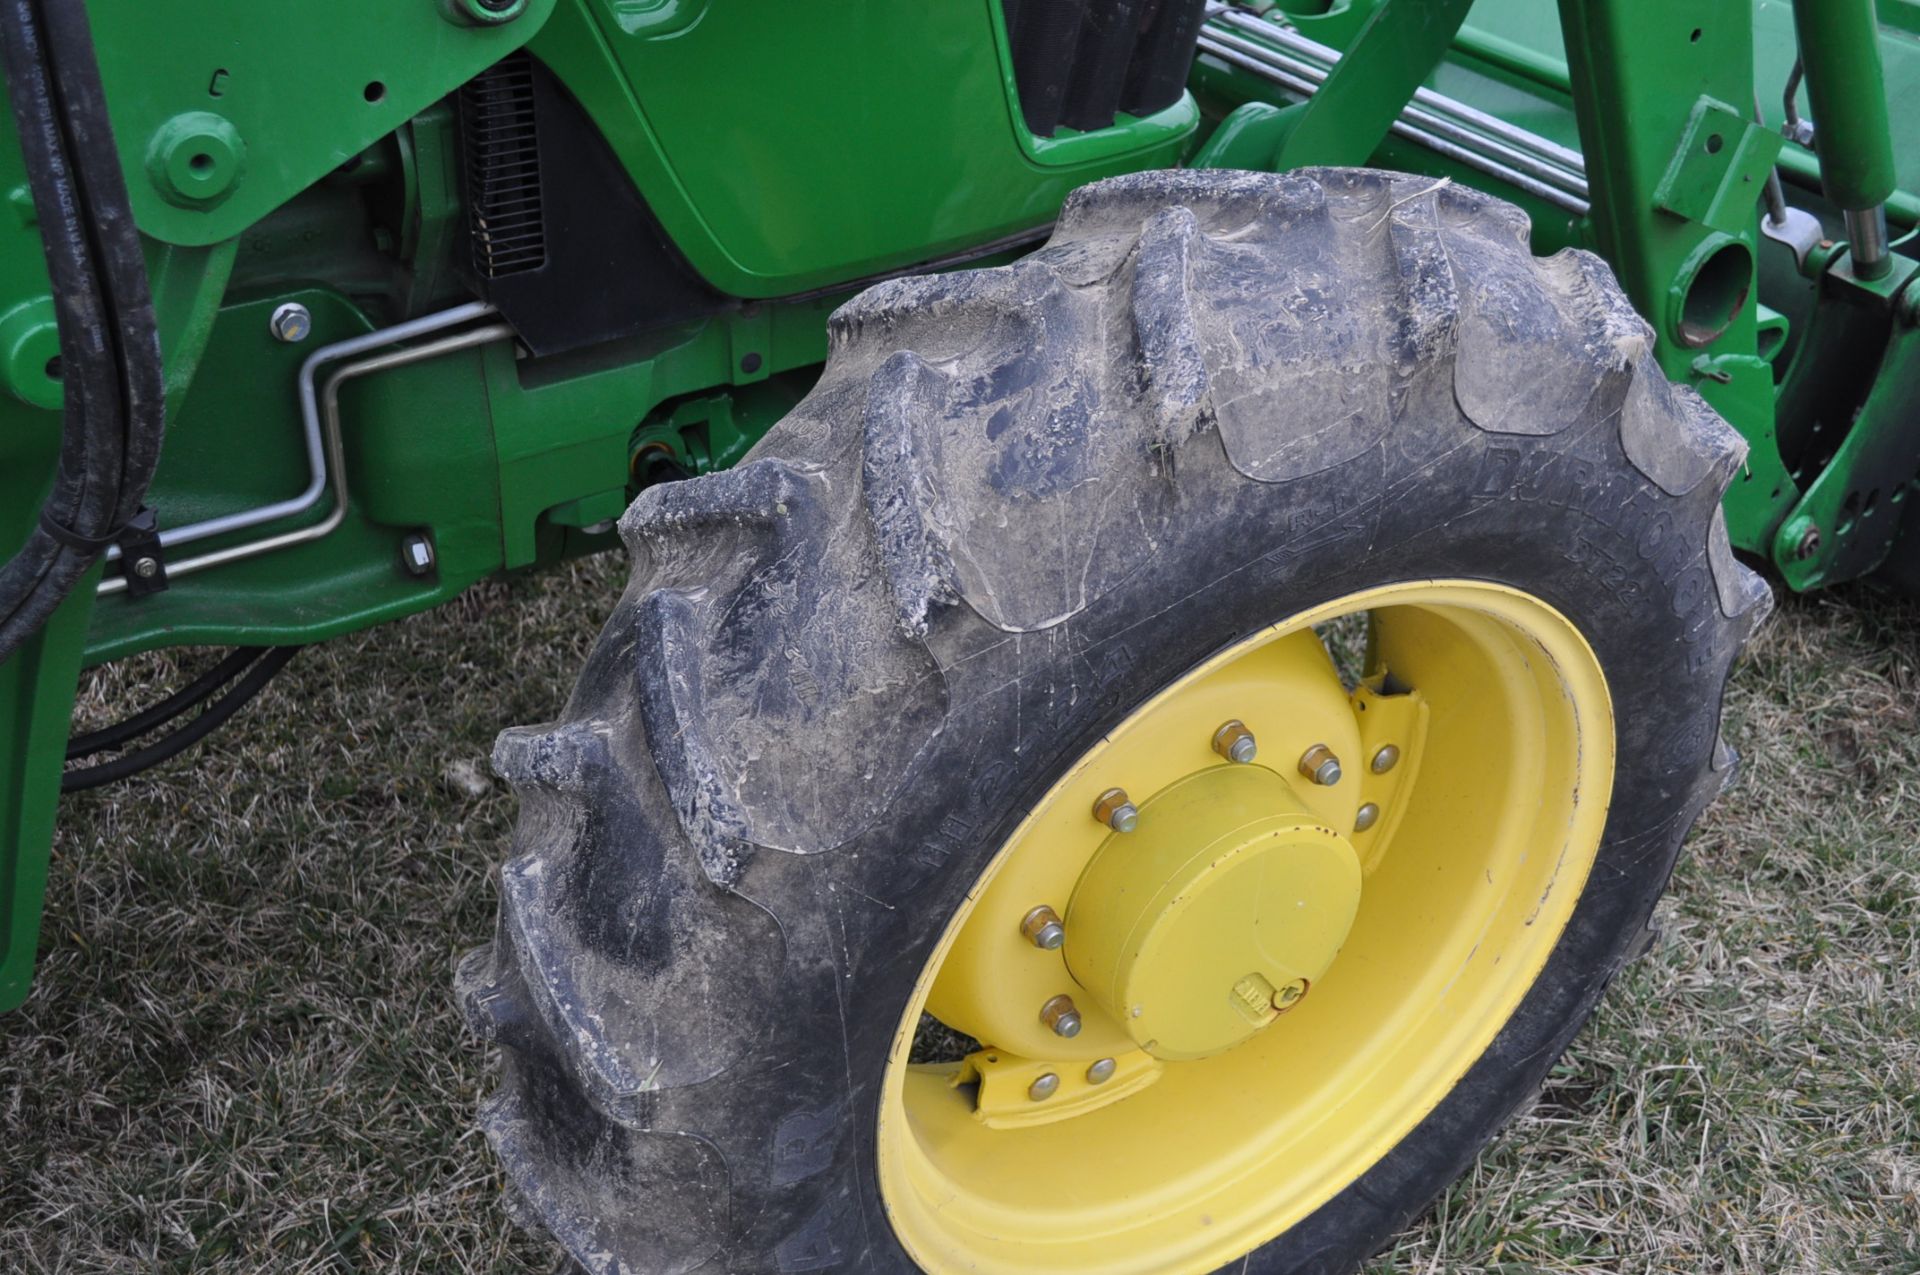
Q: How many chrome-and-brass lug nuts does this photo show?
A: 5